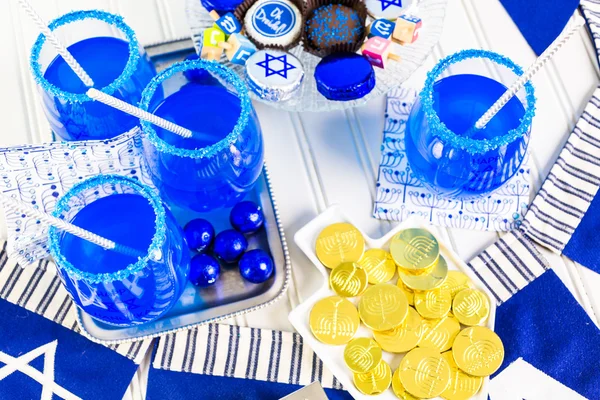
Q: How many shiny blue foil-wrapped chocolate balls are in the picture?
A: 5